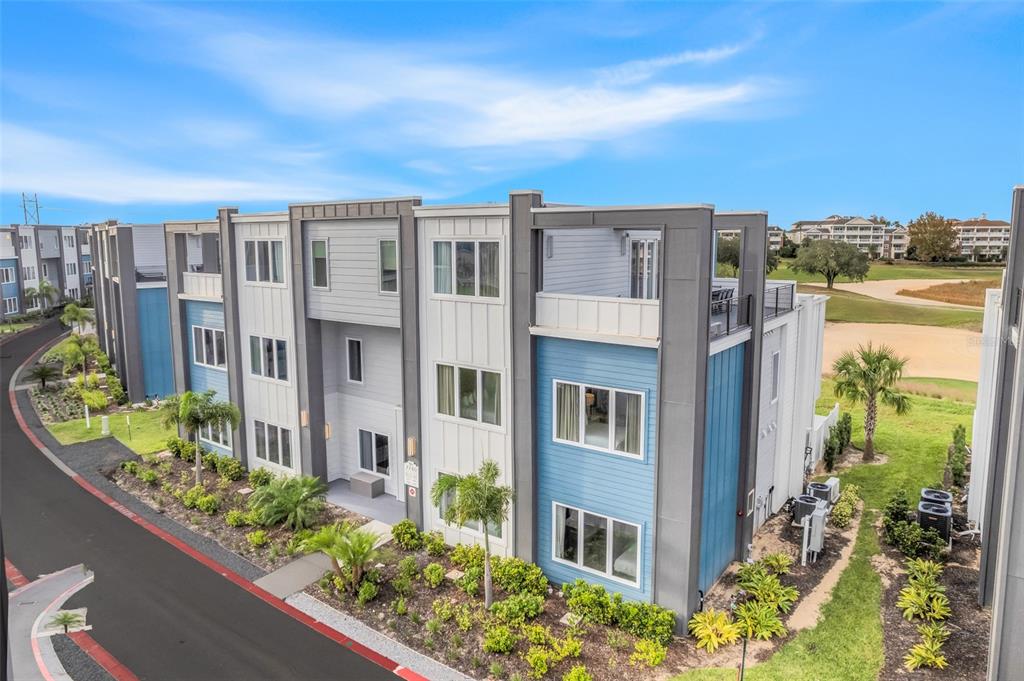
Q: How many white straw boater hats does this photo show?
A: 0